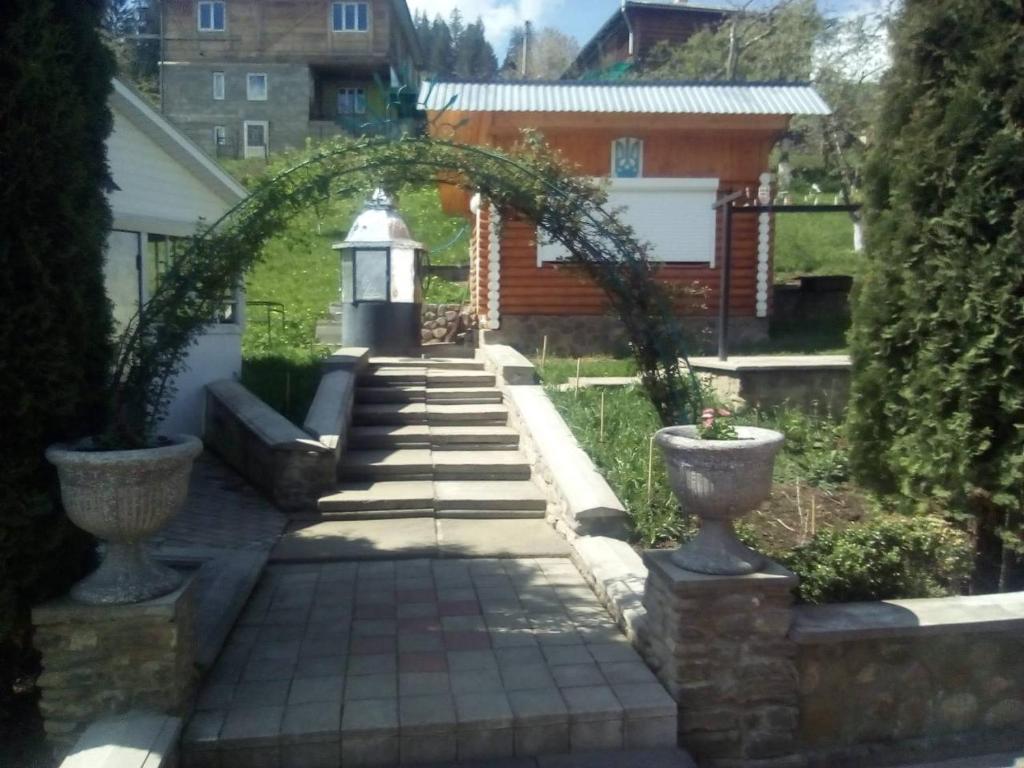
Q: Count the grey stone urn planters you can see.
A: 2